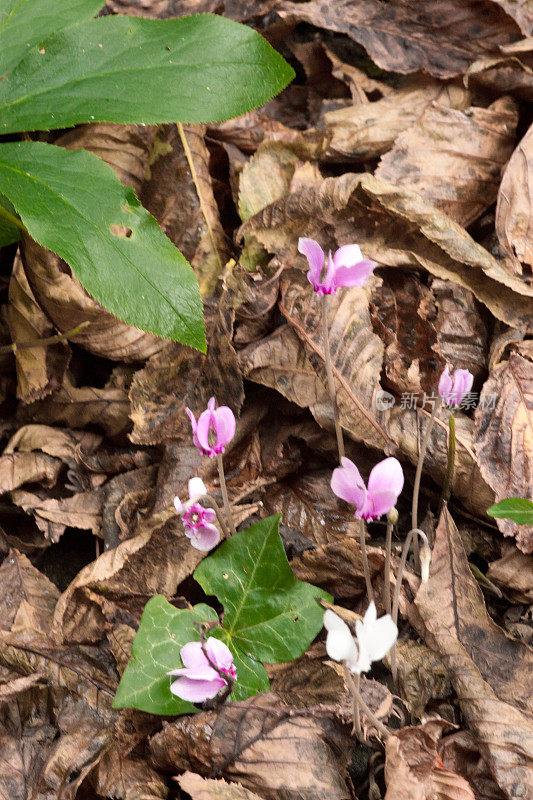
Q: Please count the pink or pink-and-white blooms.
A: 6